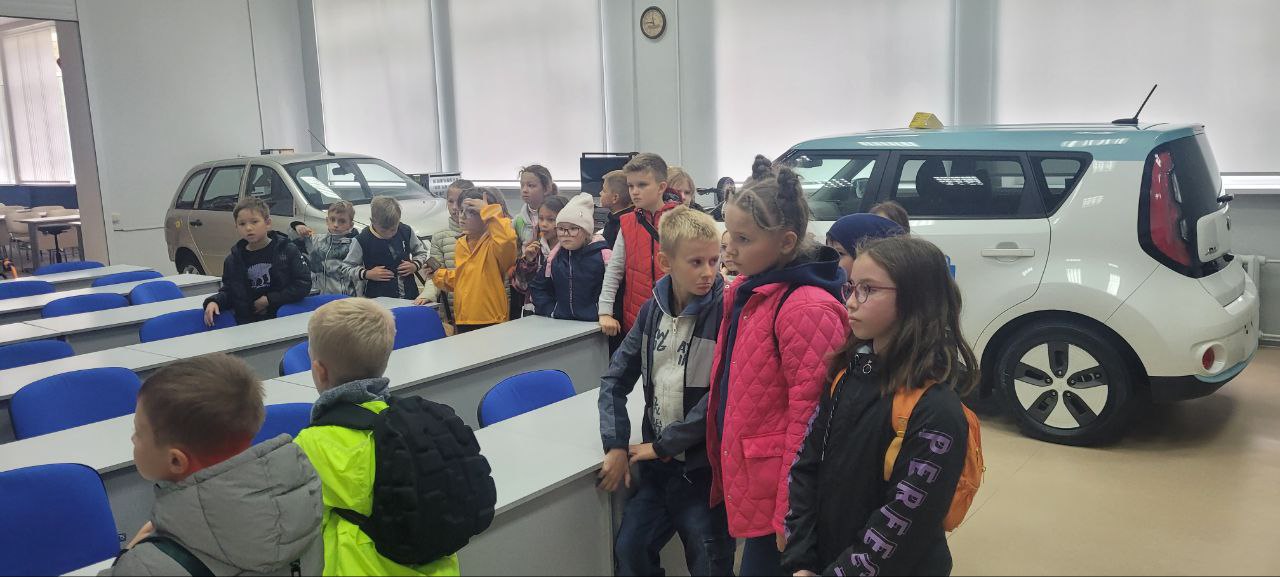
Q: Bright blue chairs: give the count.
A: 14